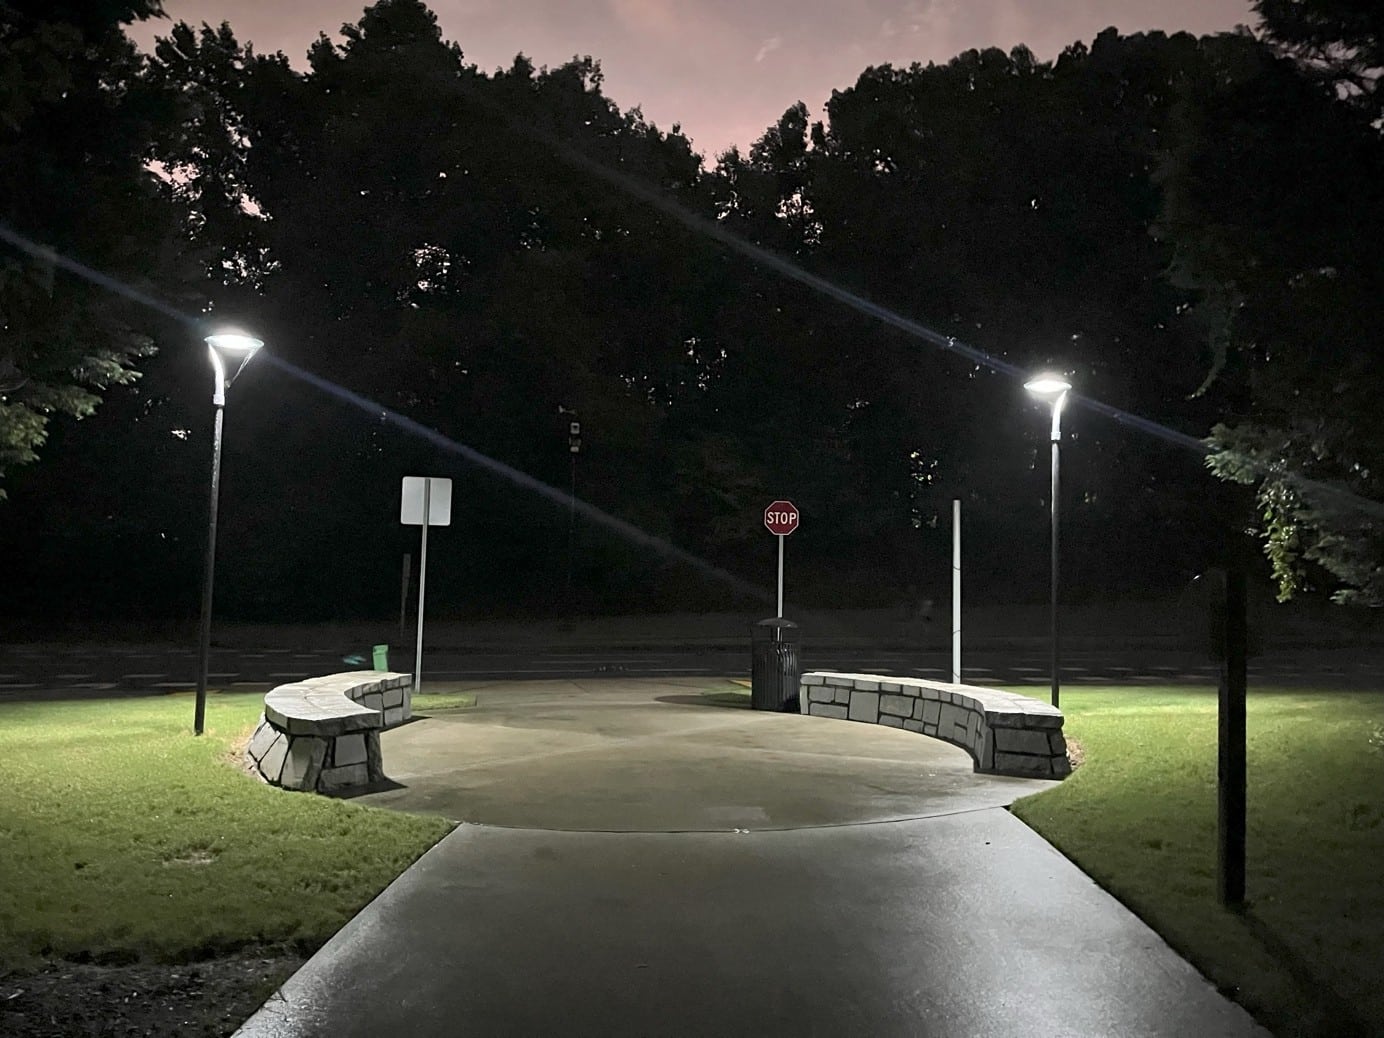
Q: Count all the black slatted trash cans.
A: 1